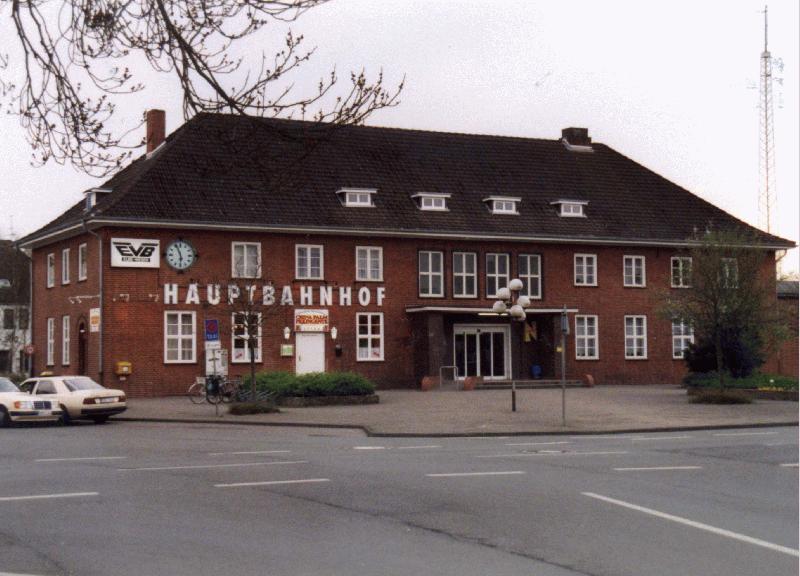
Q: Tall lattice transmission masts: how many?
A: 1